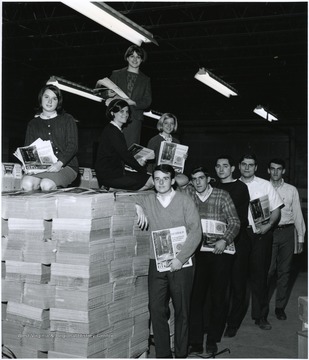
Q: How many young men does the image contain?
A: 5